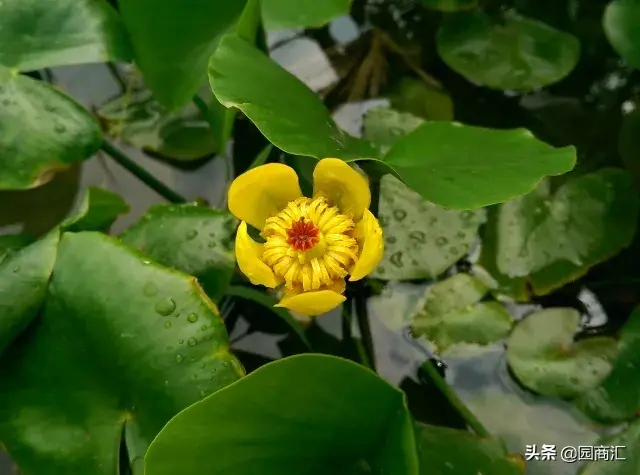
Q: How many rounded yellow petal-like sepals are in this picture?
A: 5